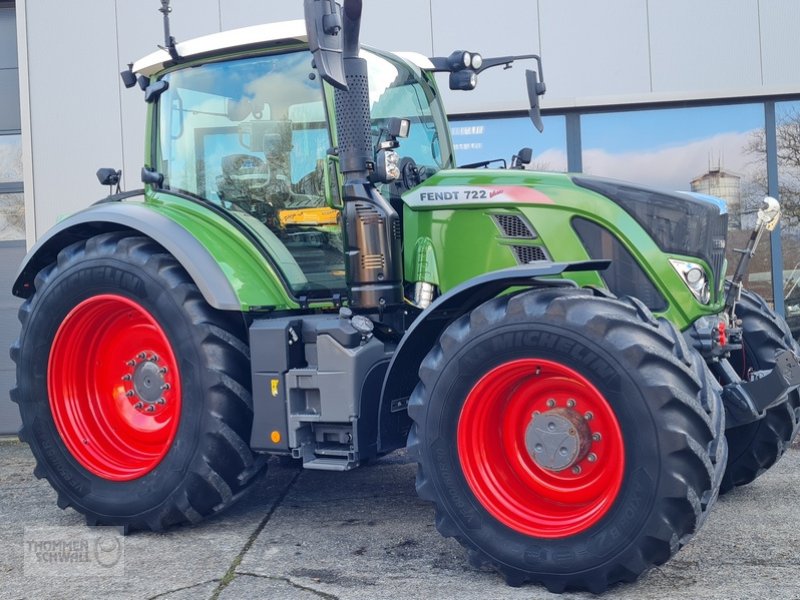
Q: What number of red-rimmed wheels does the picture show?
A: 2